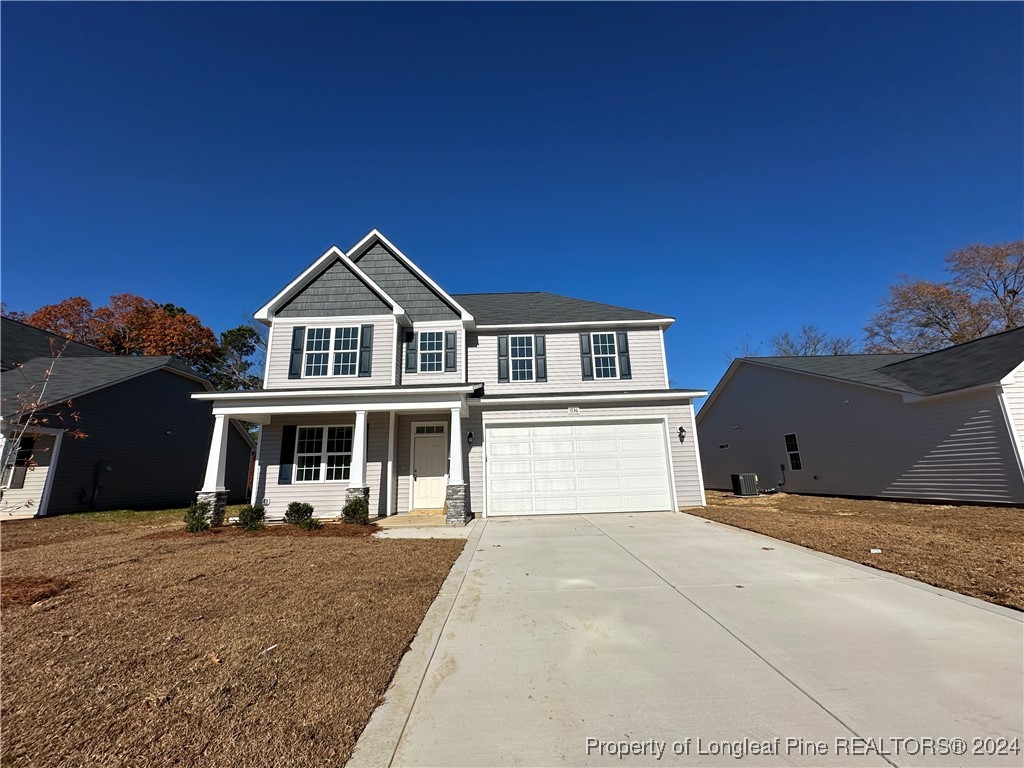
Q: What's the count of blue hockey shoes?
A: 0